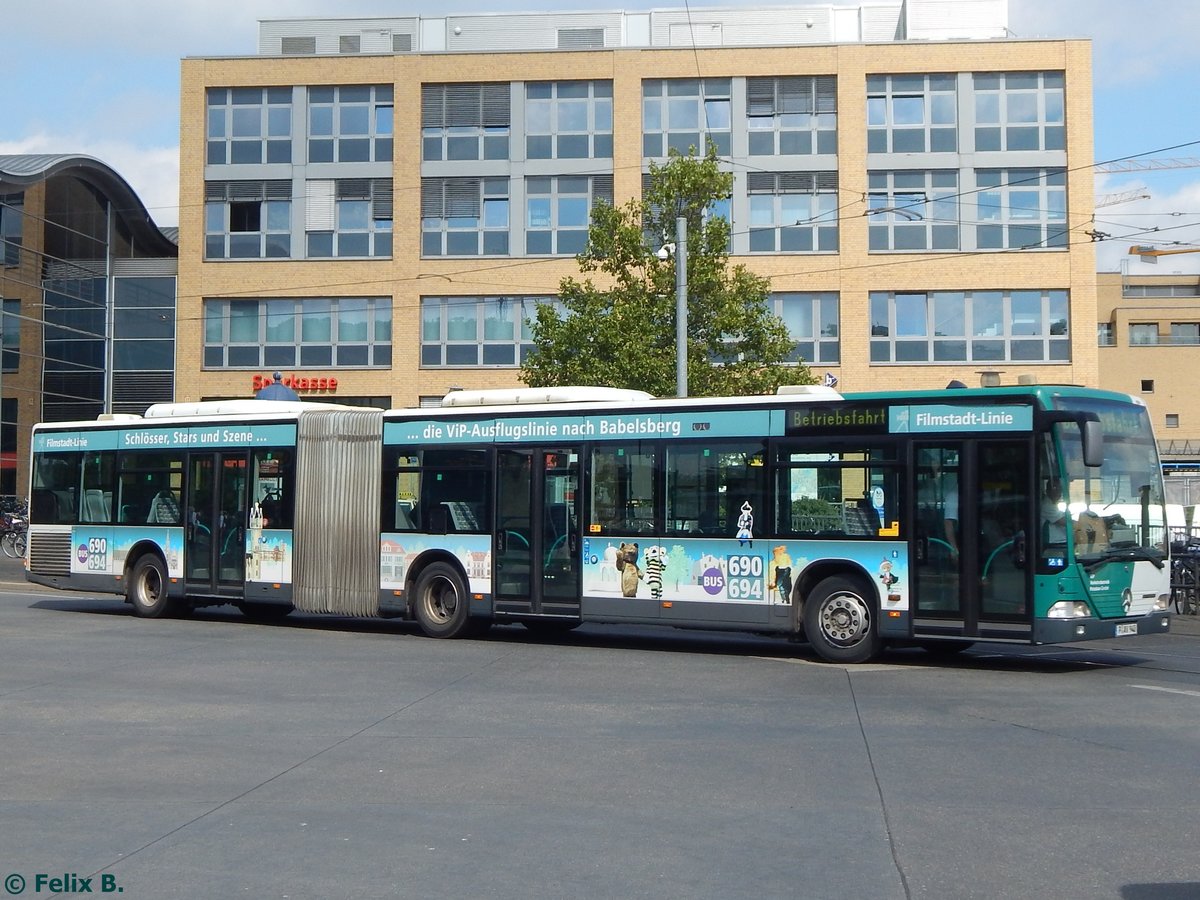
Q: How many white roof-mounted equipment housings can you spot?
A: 4